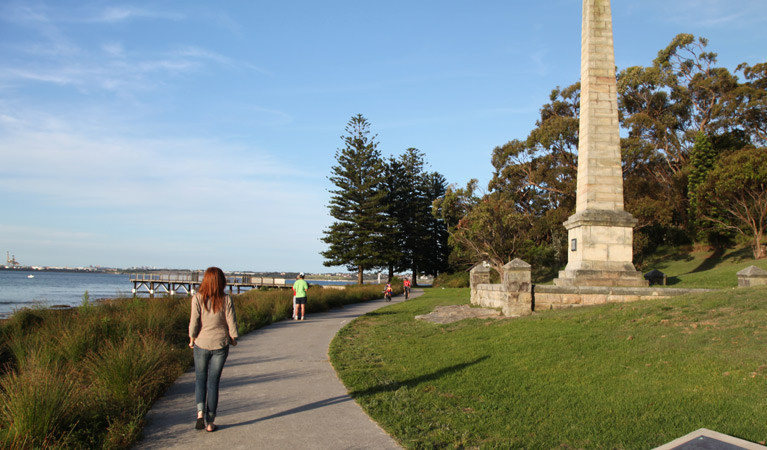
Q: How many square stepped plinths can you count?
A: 1